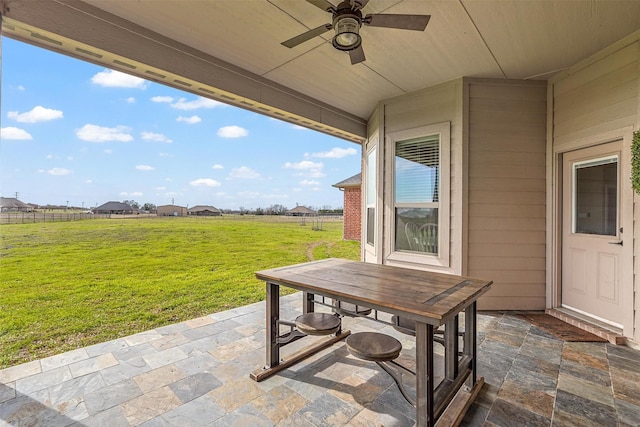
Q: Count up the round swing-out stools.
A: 4